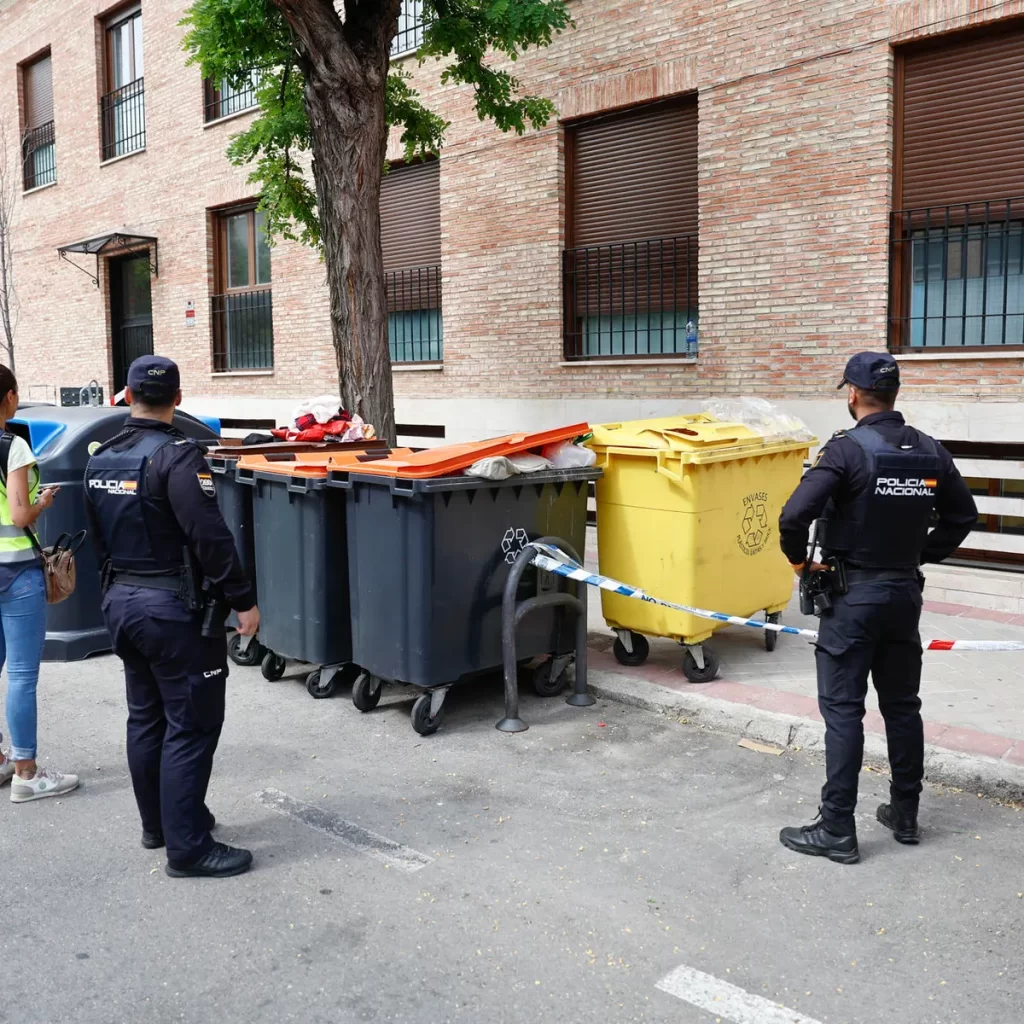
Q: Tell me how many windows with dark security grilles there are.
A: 8